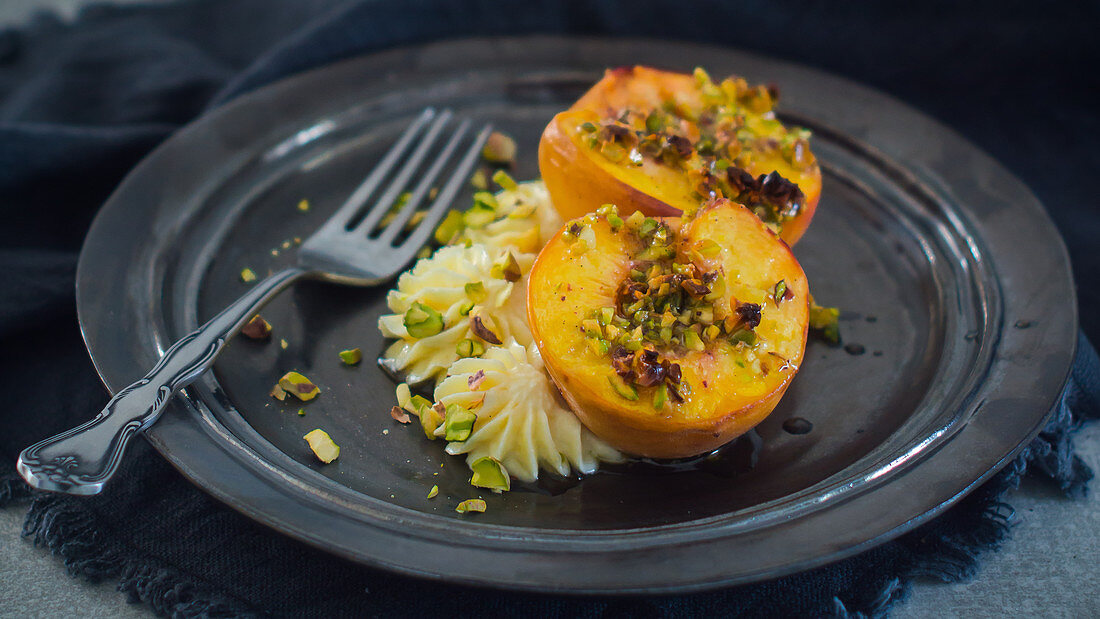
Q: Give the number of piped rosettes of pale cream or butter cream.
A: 3